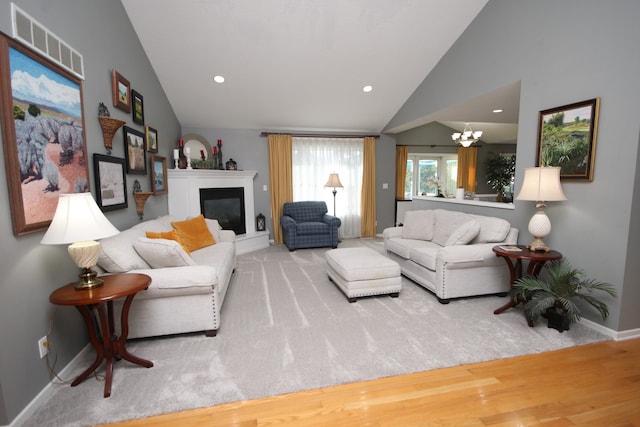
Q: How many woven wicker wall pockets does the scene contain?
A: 2